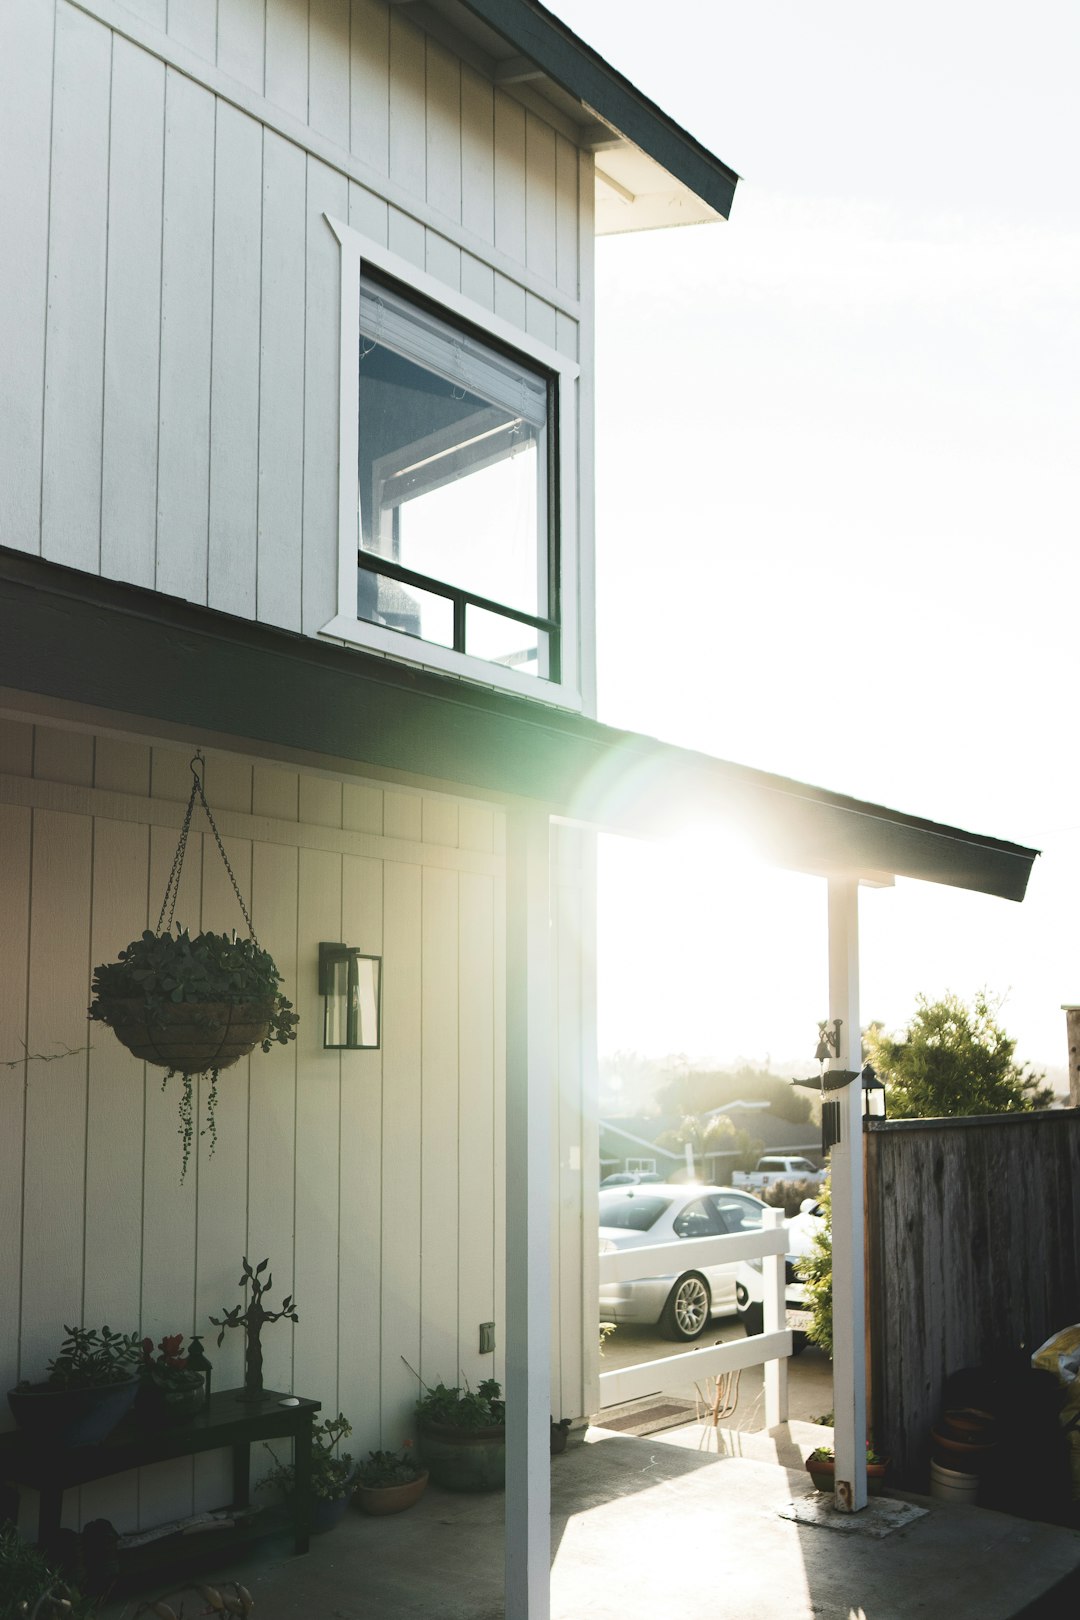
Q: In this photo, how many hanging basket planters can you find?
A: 1